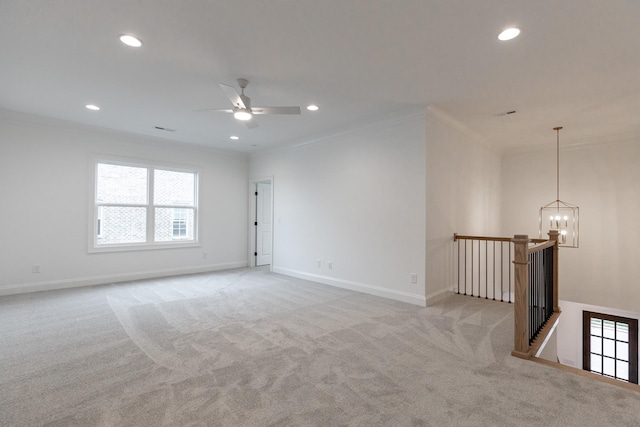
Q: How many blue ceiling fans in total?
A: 0